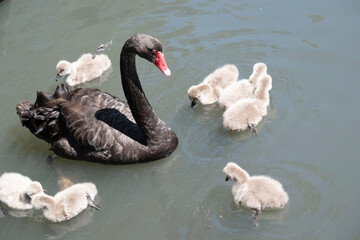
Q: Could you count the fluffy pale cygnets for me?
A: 7